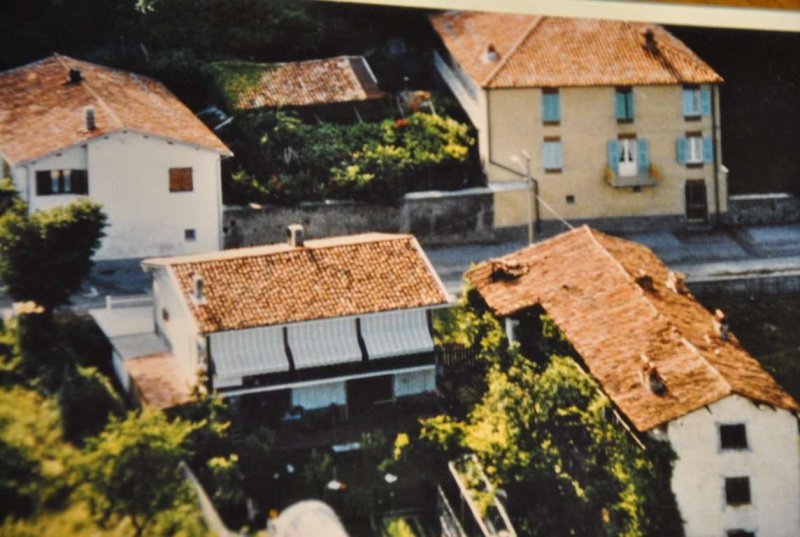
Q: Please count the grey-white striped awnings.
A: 3